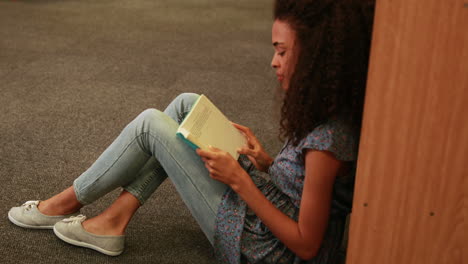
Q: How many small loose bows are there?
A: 2